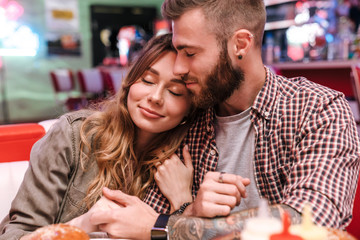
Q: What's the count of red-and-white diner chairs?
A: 3